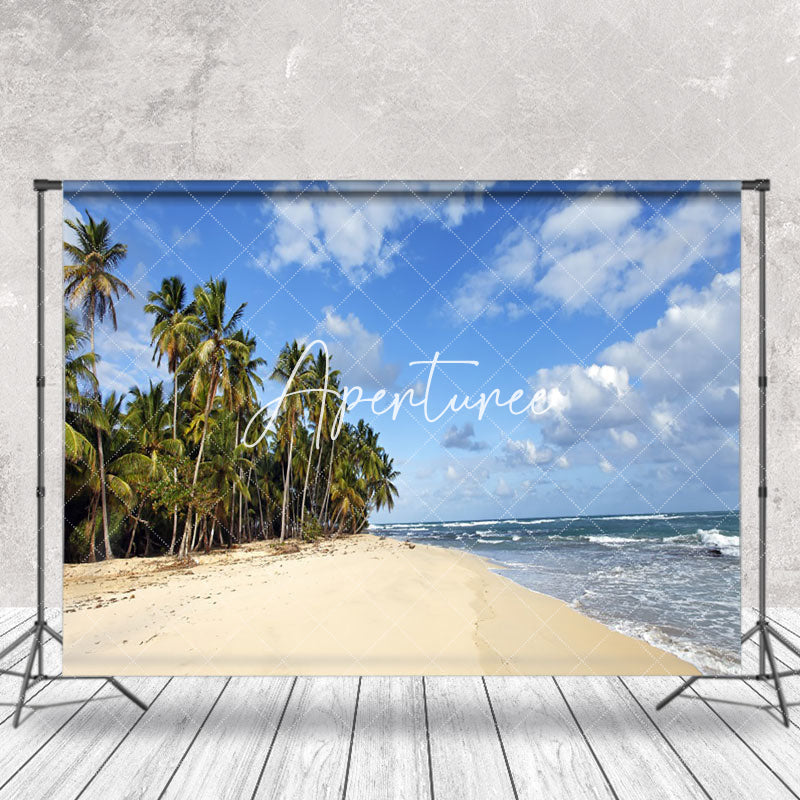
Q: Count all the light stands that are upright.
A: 2